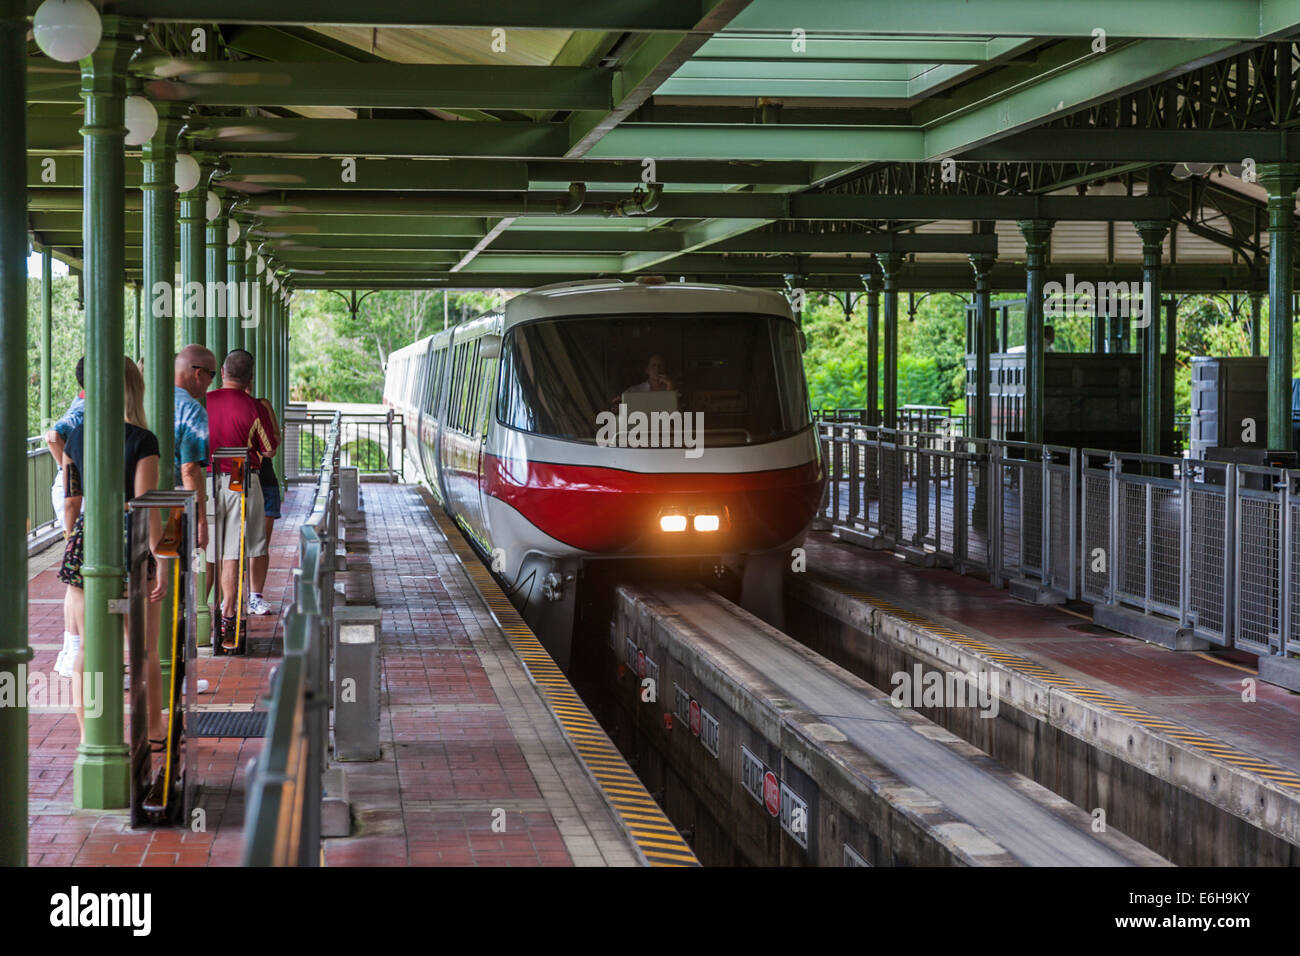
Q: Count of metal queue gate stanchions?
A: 2